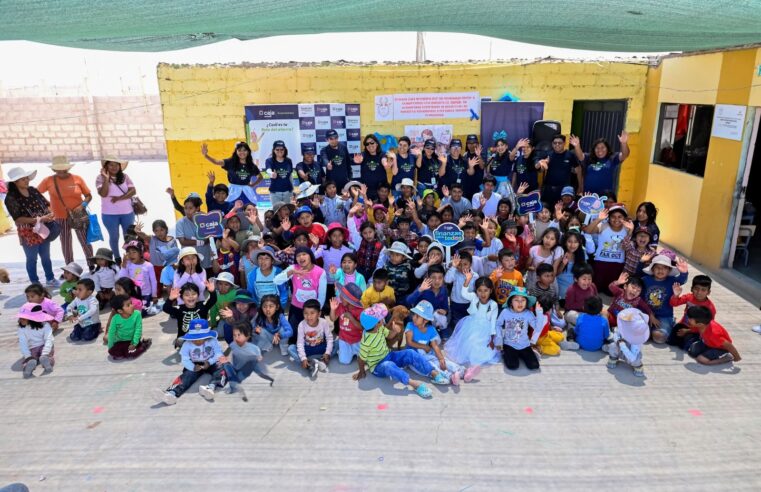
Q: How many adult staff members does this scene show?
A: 13